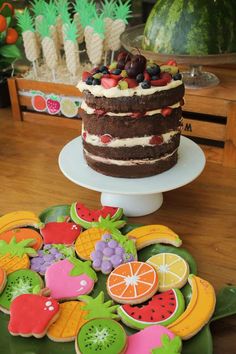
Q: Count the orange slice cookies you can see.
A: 1